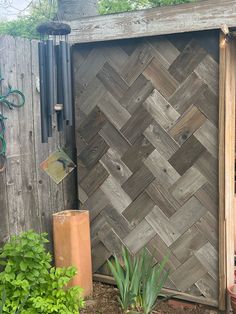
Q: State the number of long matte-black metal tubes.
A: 6